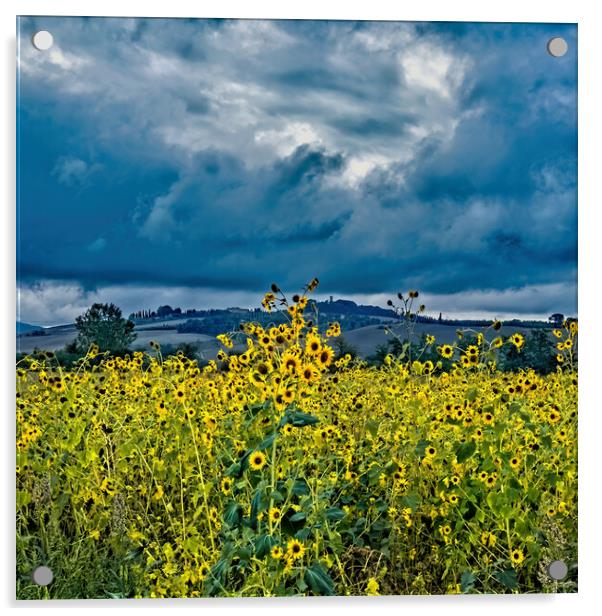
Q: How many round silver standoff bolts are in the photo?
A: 4